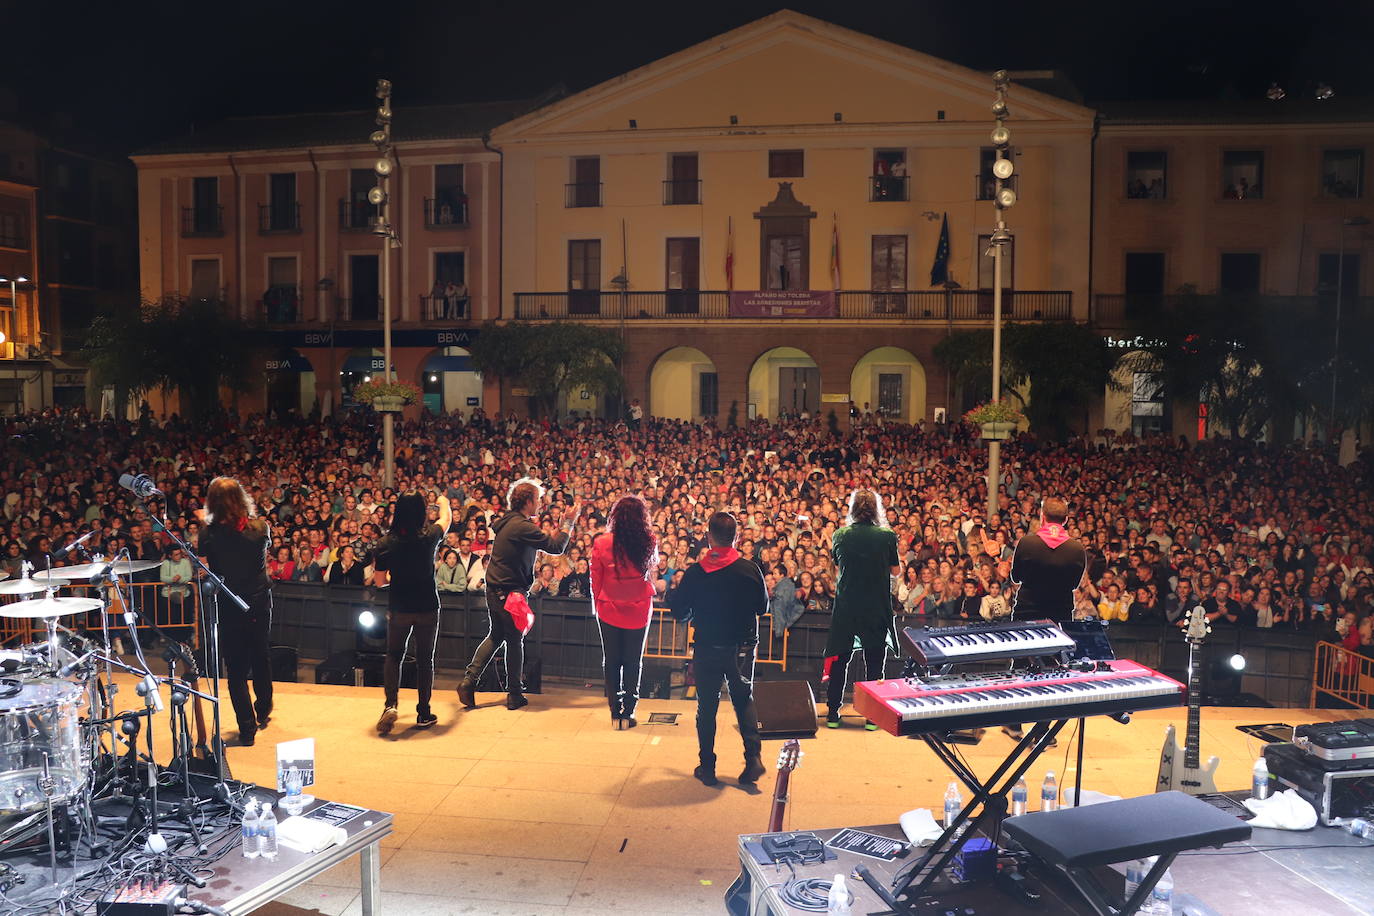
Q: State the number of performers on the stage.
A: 7